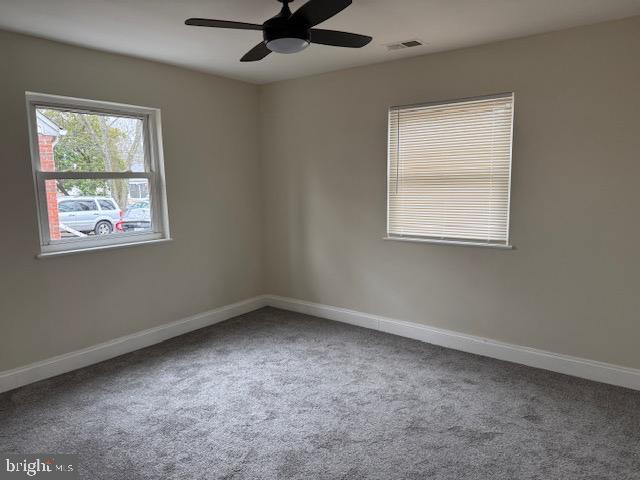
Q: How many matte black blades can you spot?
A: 4